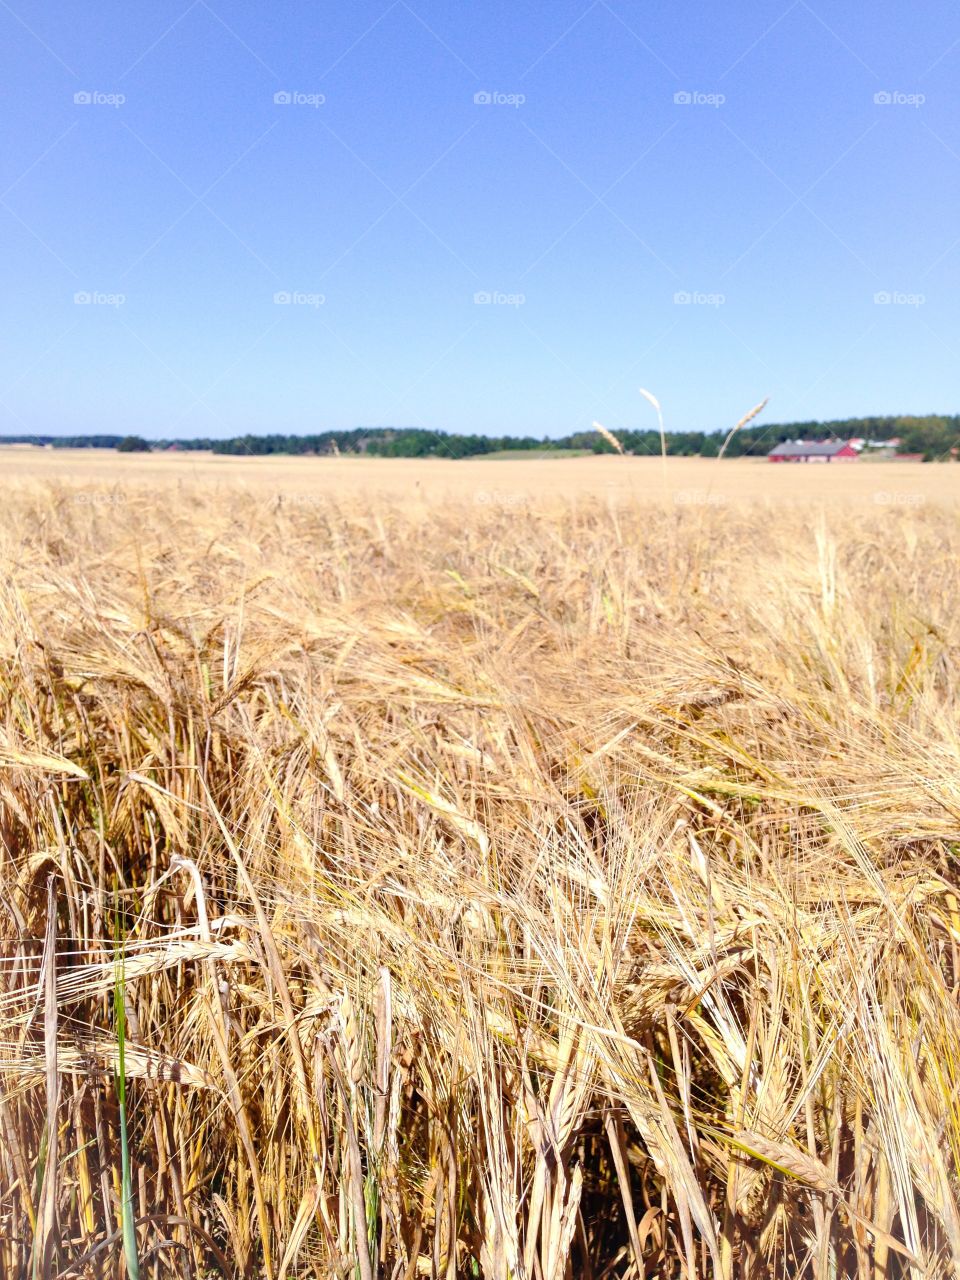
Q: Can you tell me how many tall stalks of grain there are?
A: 3